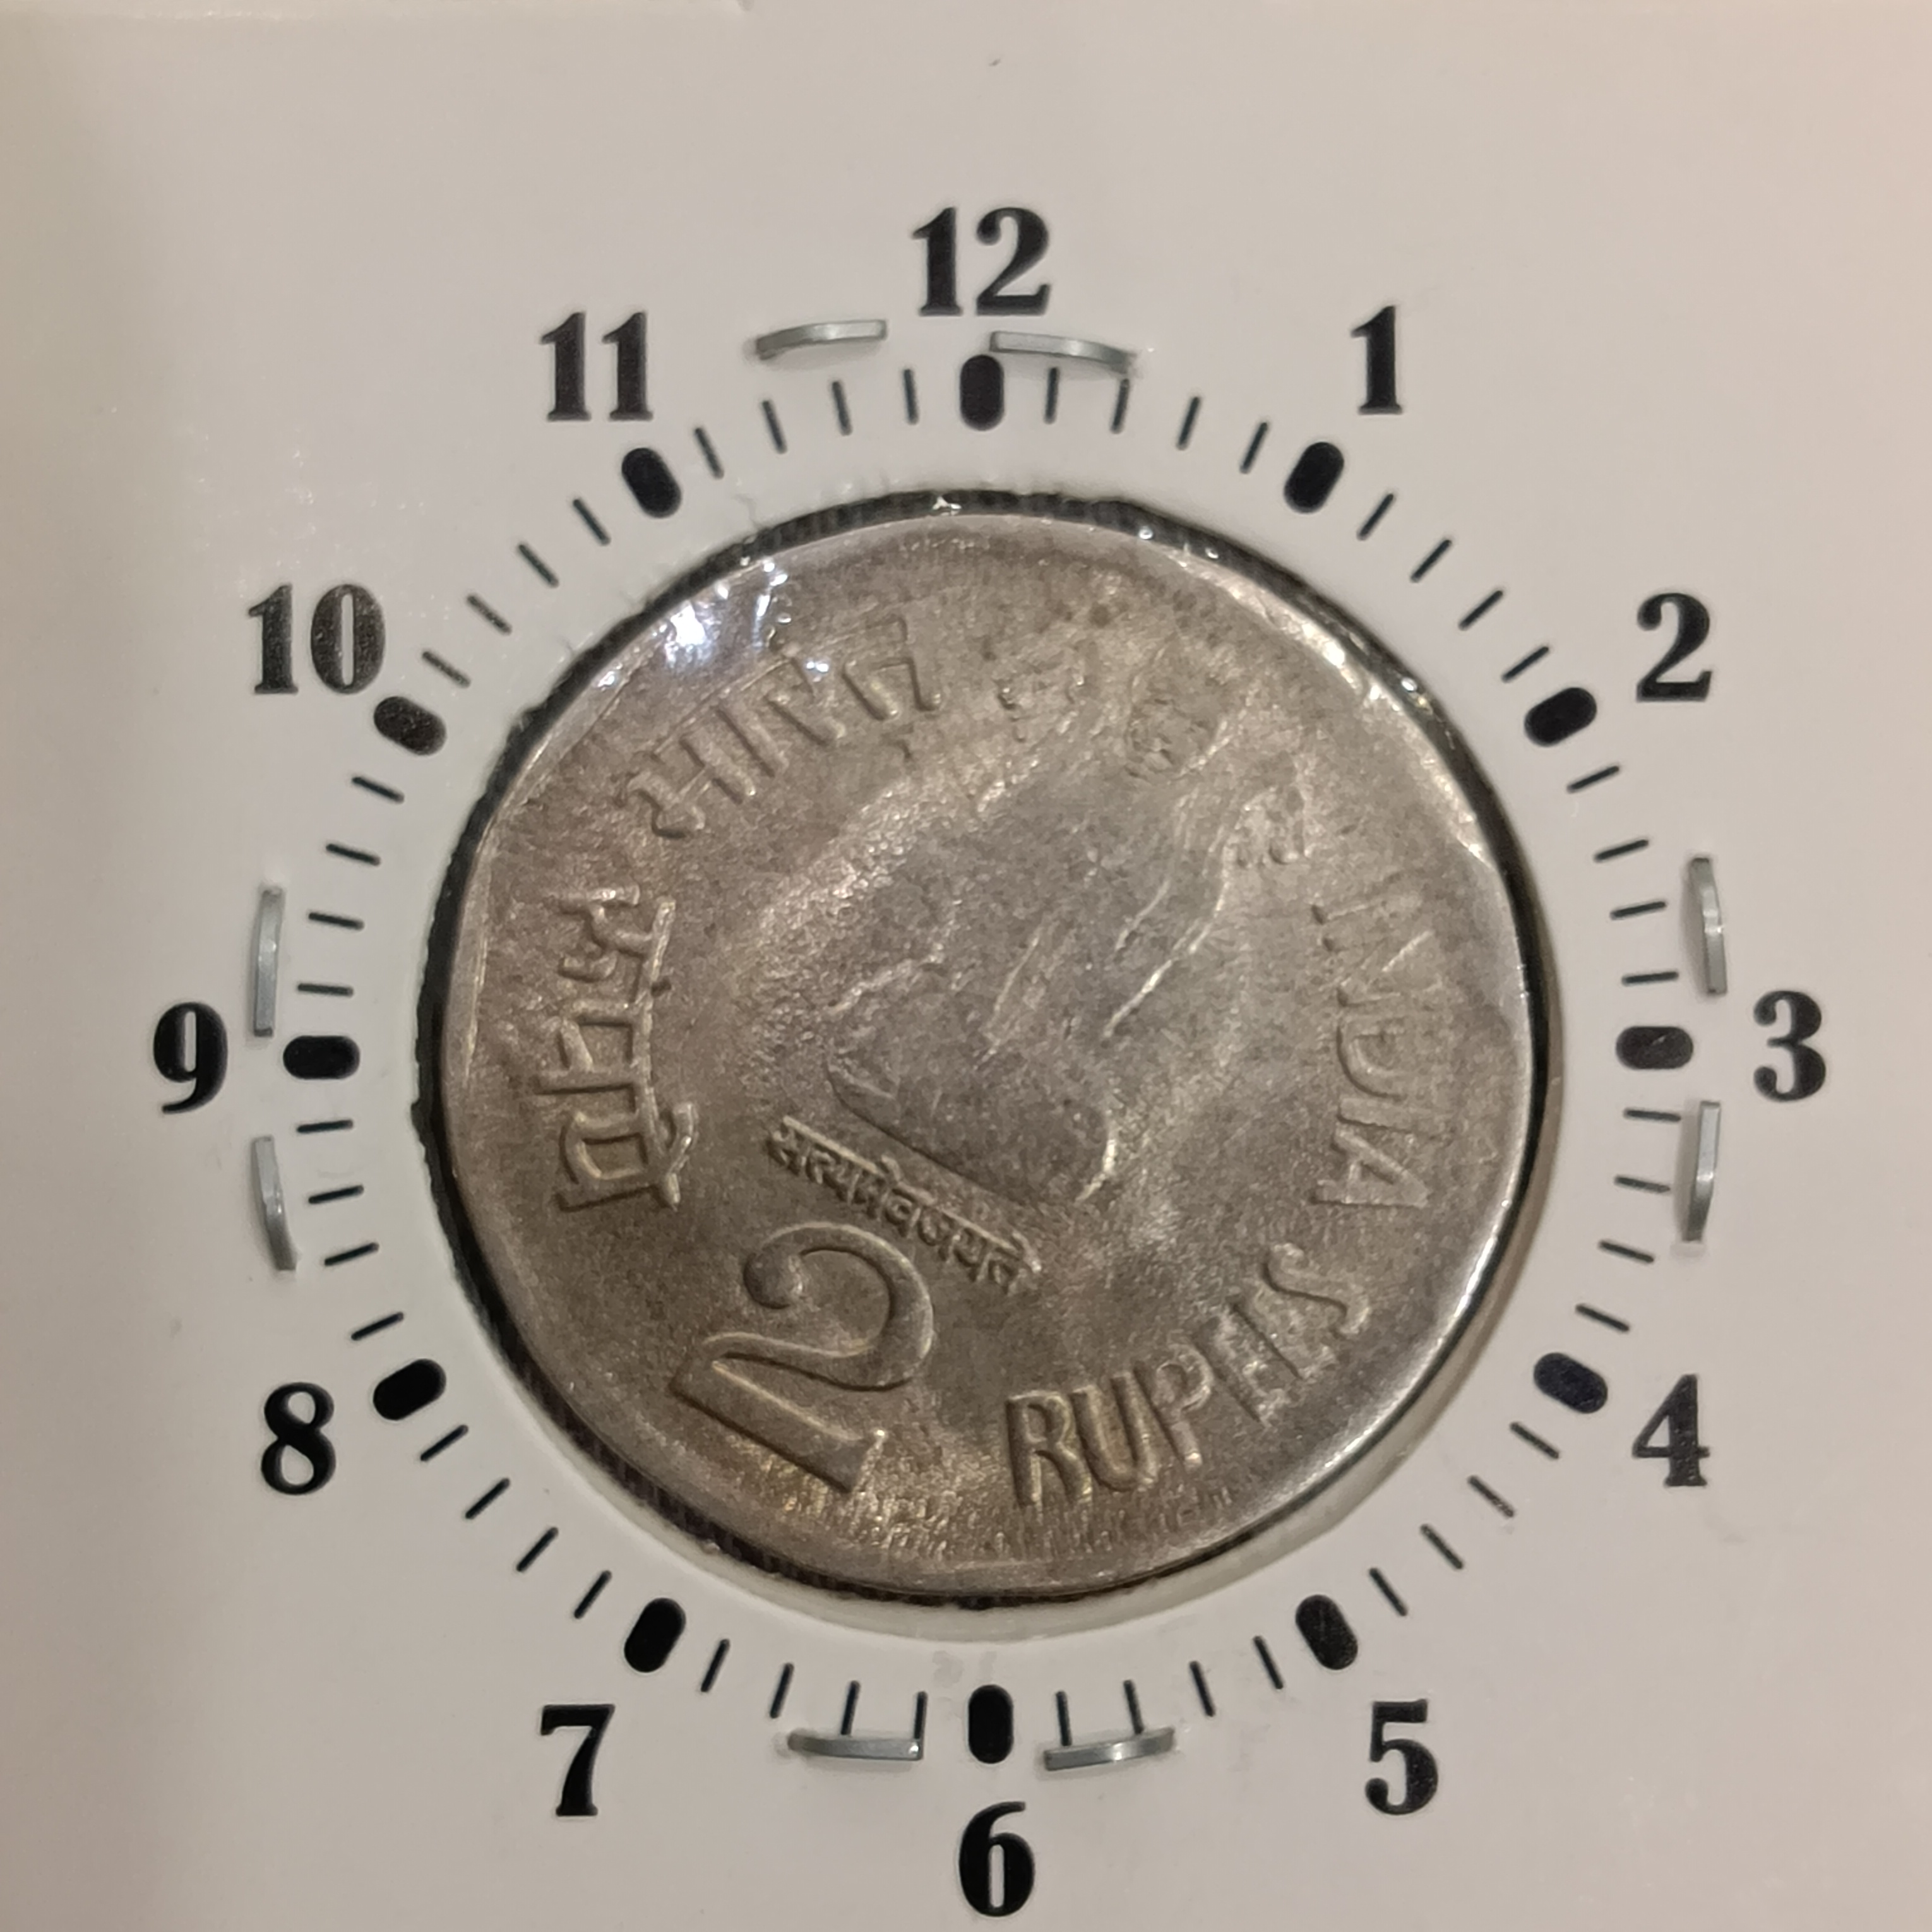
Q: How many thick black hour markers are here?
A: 12